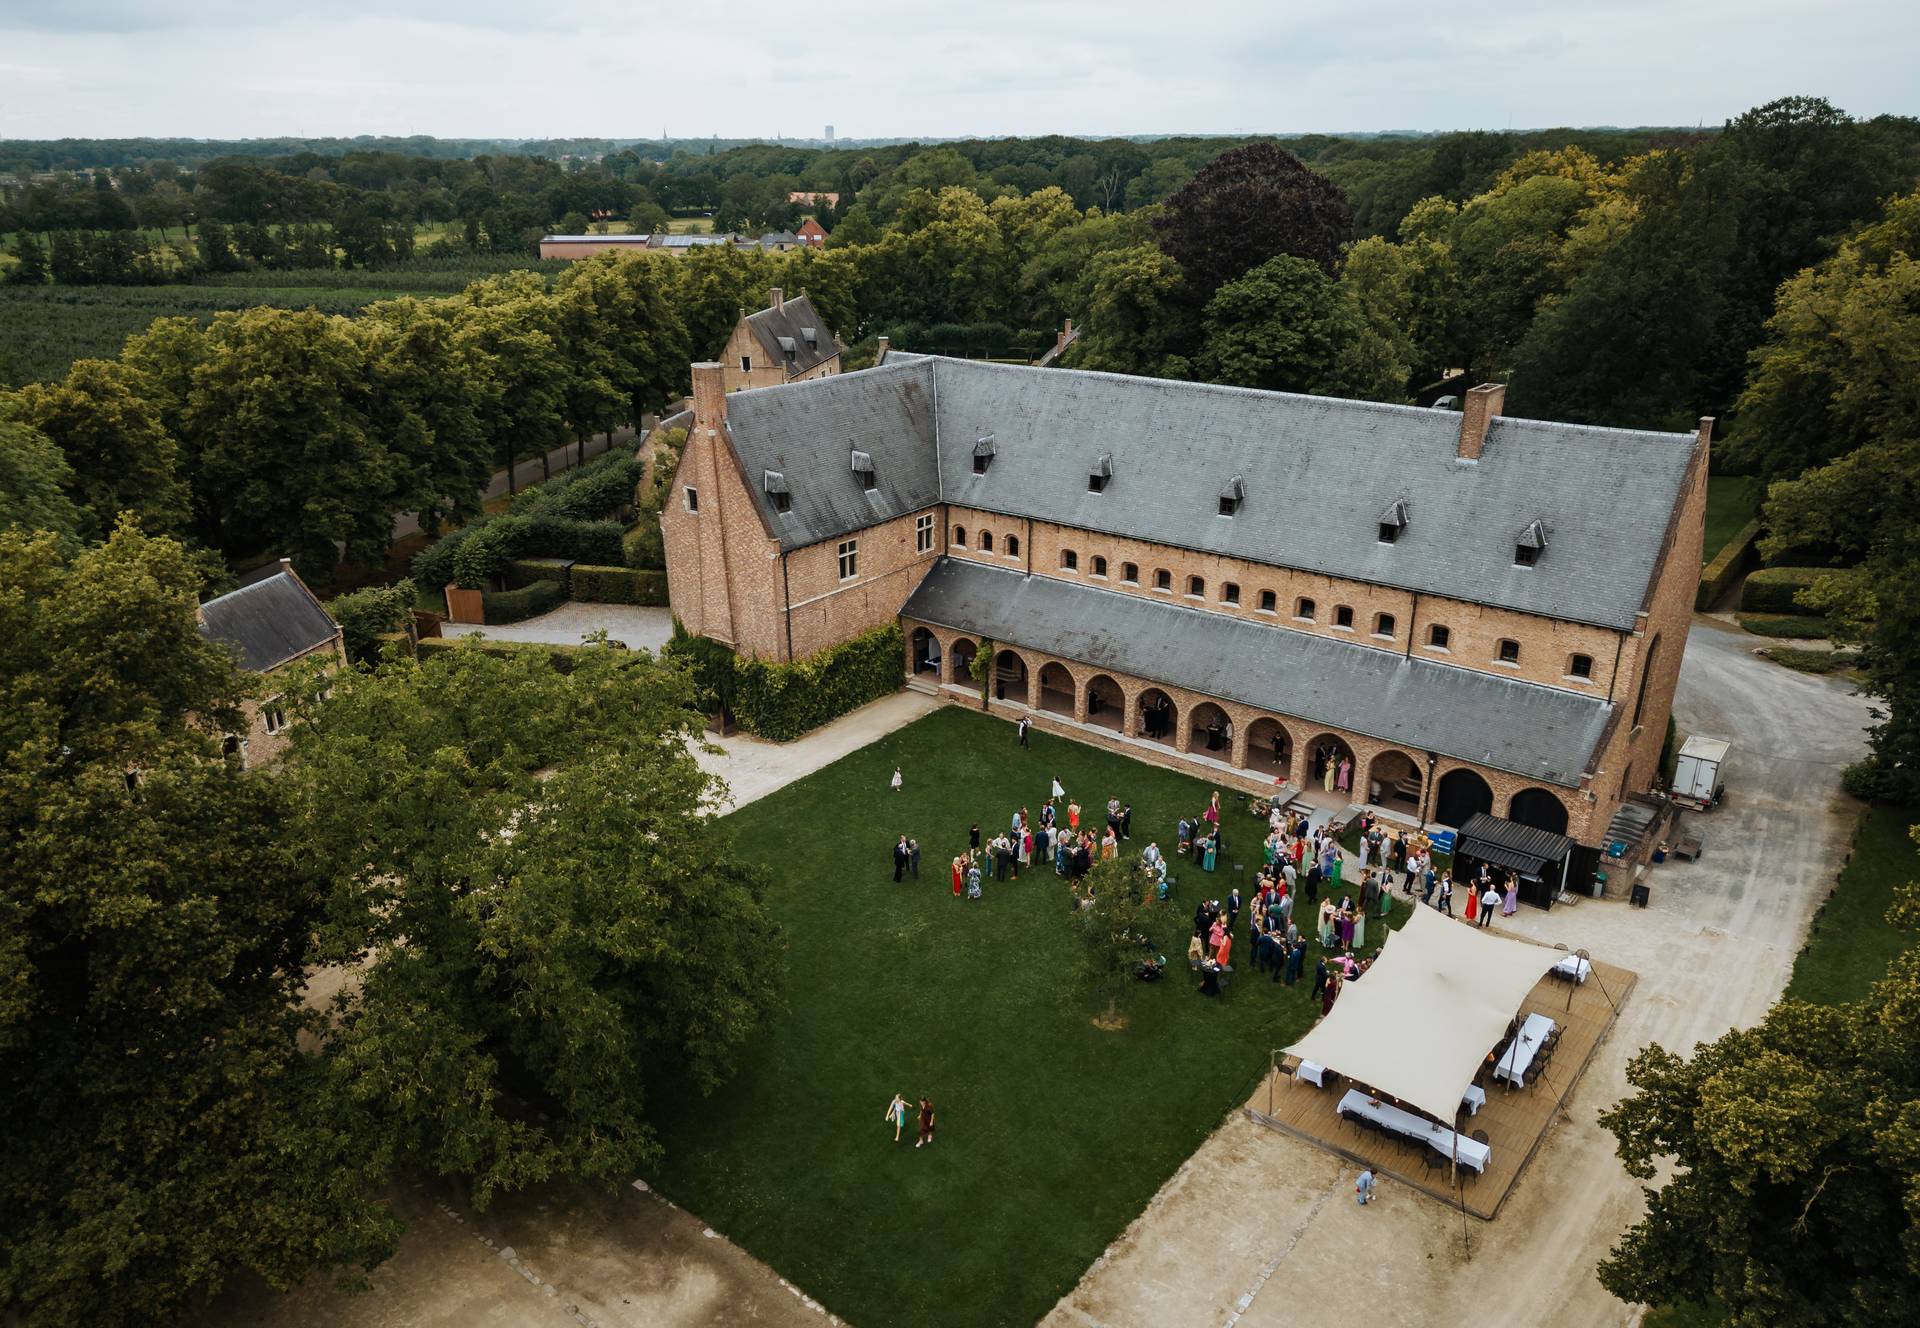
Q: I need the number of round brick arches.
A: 12